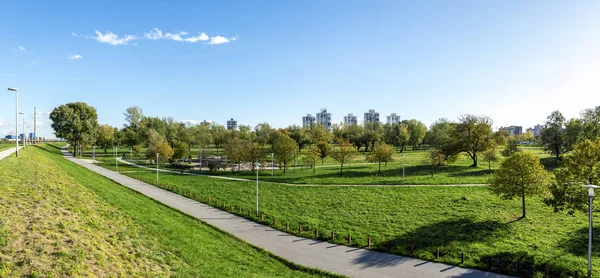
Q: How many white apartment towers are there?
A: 5